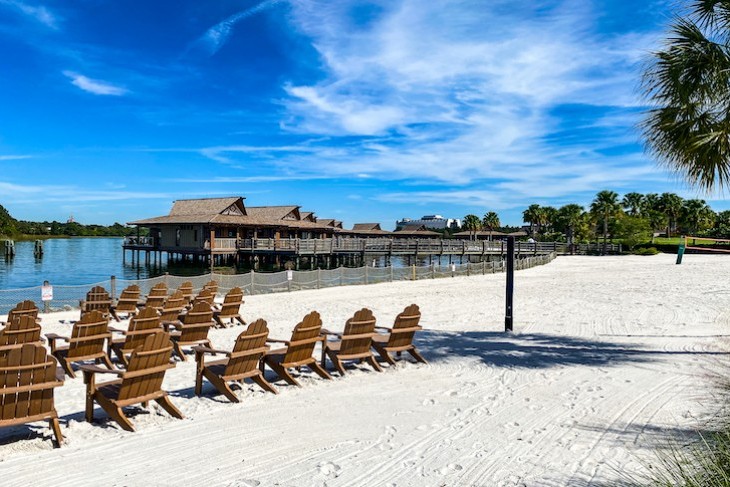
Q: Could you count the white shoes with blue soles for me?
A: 0